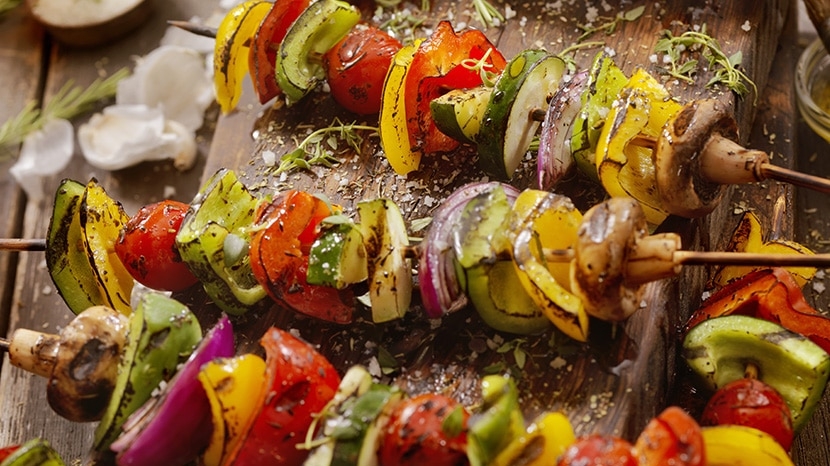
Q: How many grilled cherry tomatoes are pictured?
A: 5